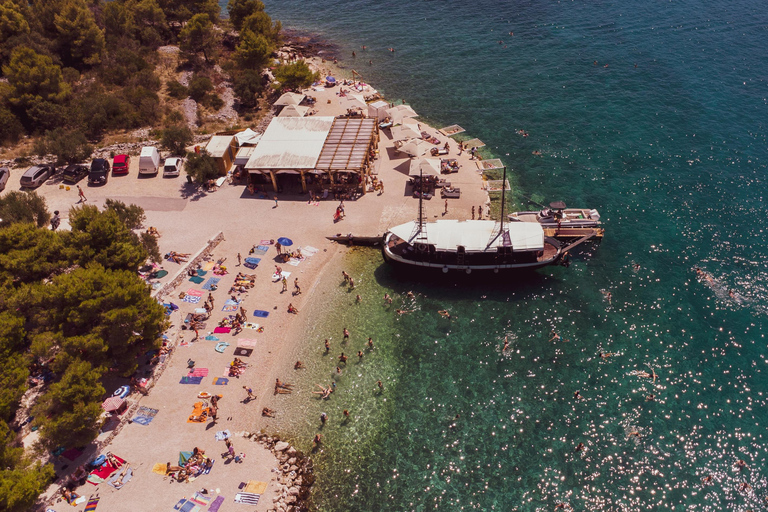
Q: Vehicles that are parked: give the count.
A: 7